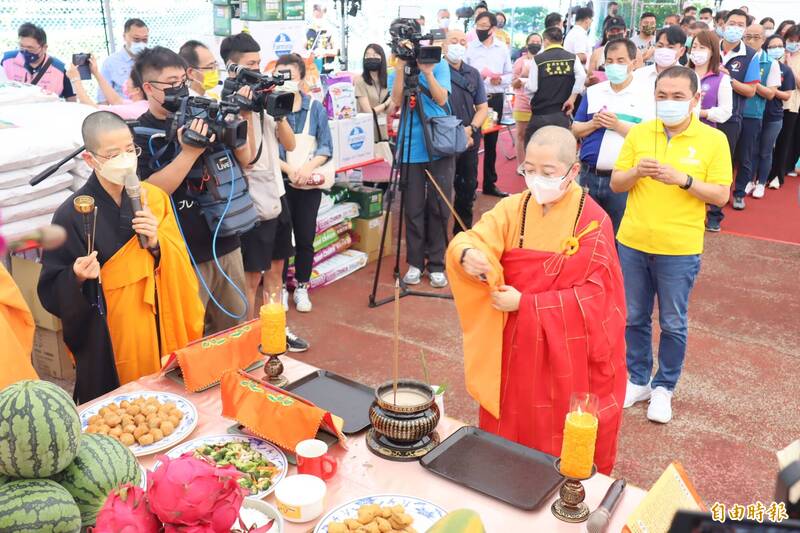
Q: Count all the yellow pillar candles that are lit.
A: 2